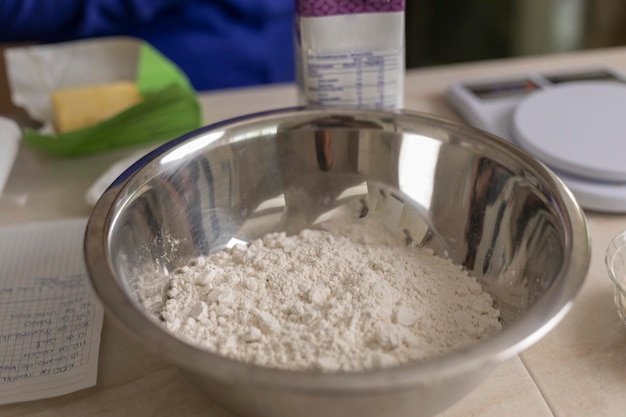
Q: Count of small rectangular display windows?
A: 2